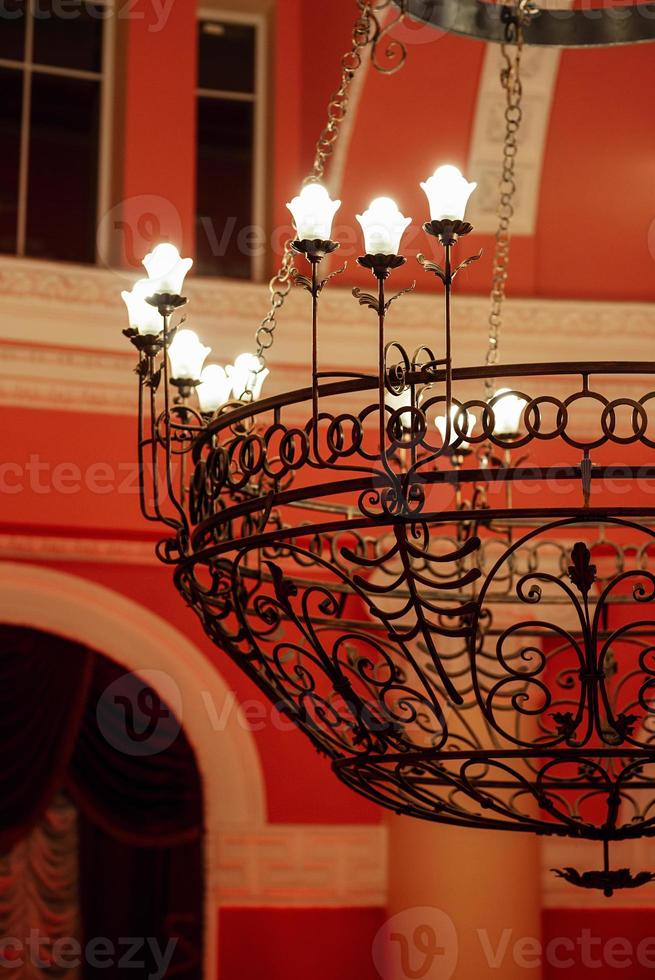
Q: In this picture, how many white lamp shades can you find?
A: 11